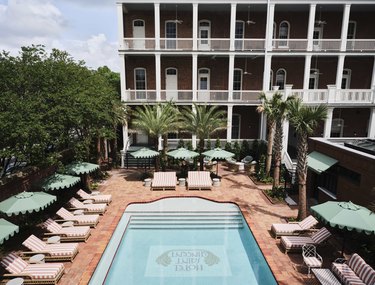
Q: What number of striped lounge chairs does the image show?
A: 10